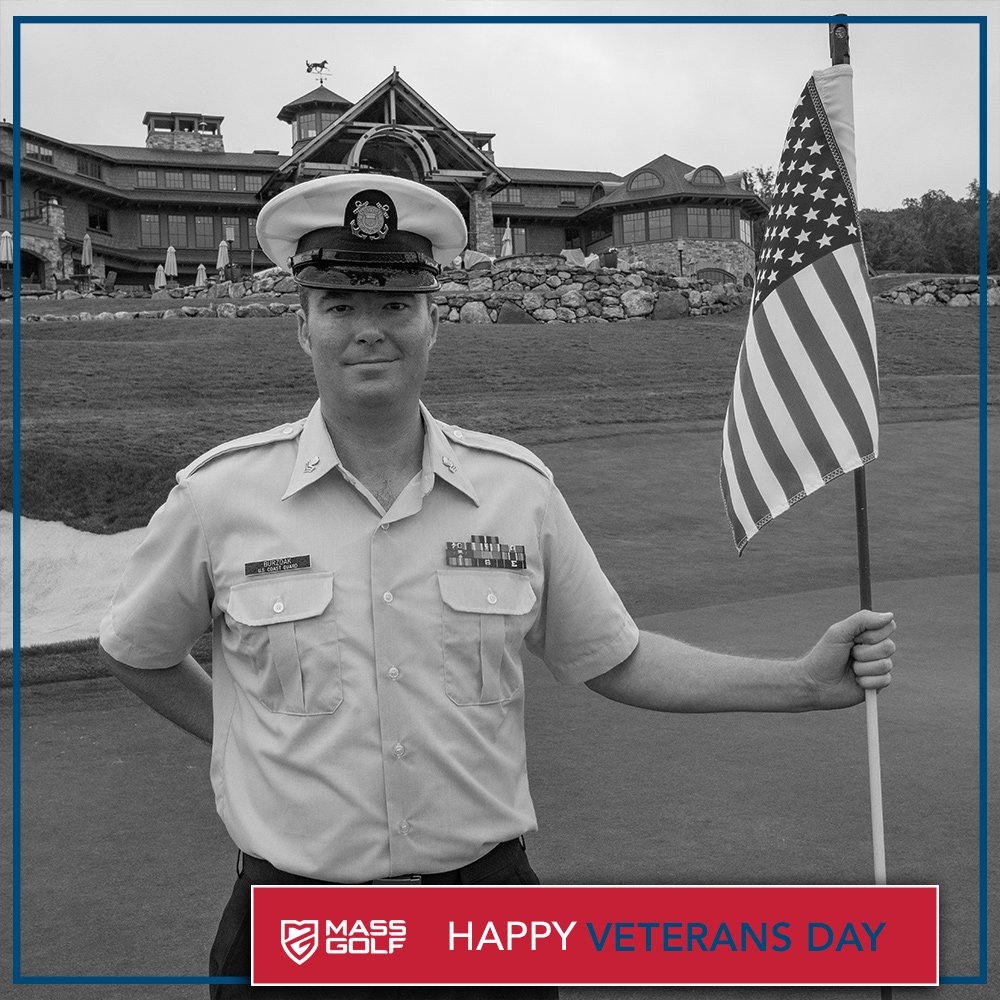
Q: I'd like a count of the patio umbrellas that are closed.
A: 7